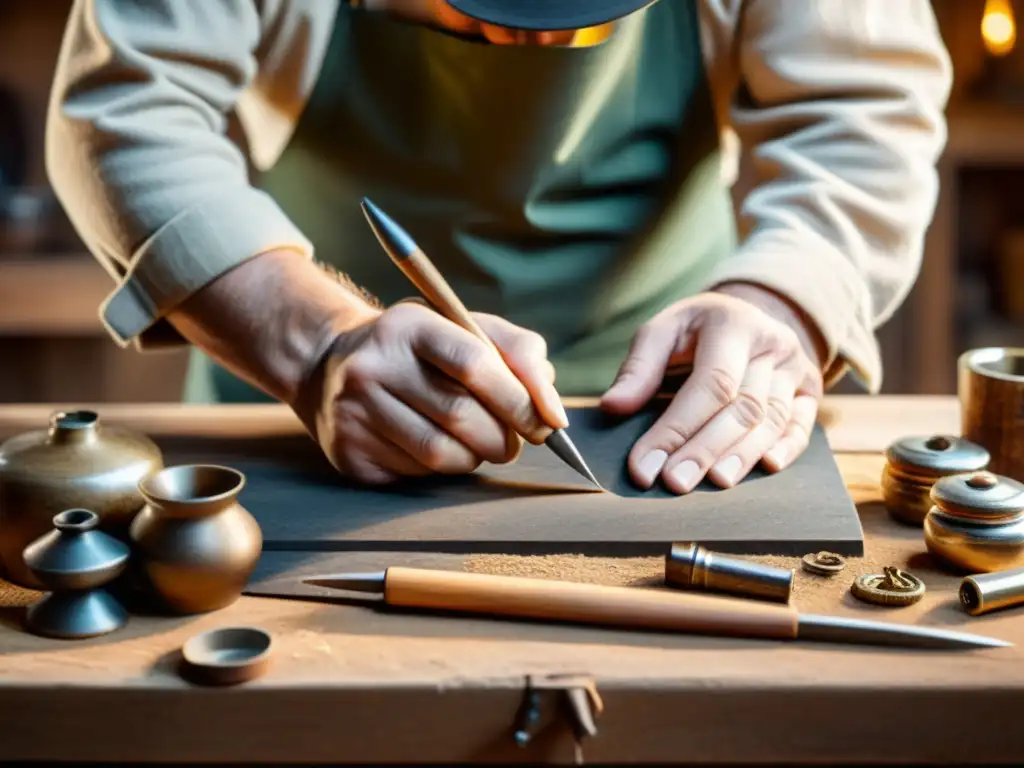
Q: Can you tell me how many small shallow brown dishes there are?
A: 1